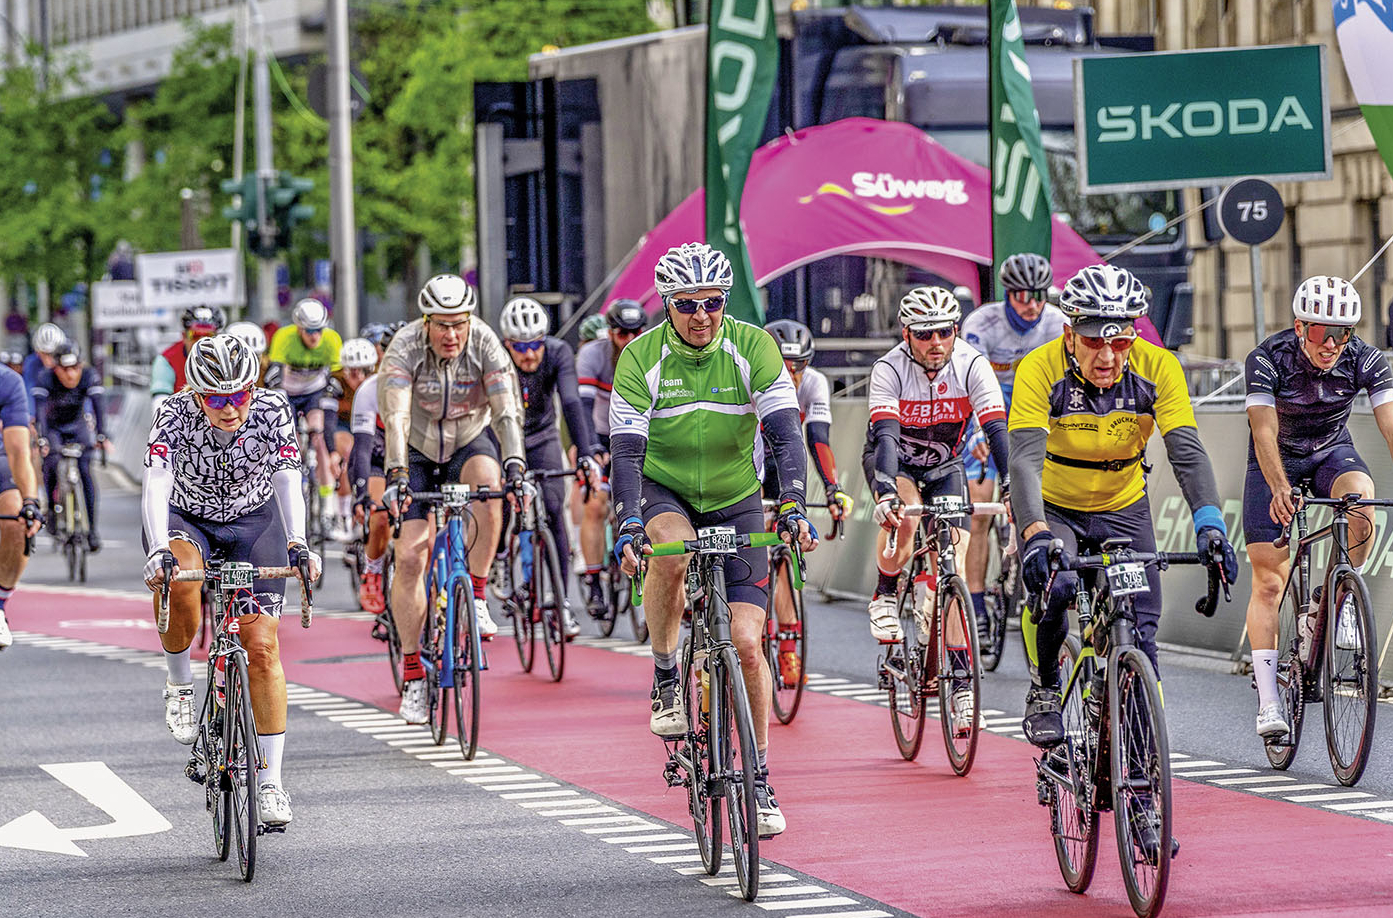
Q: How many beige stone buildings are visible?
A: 1